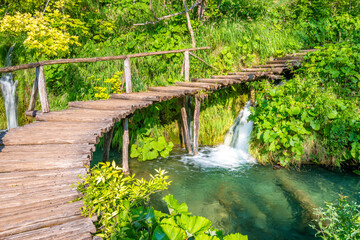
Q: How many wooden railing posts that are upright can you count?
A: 3